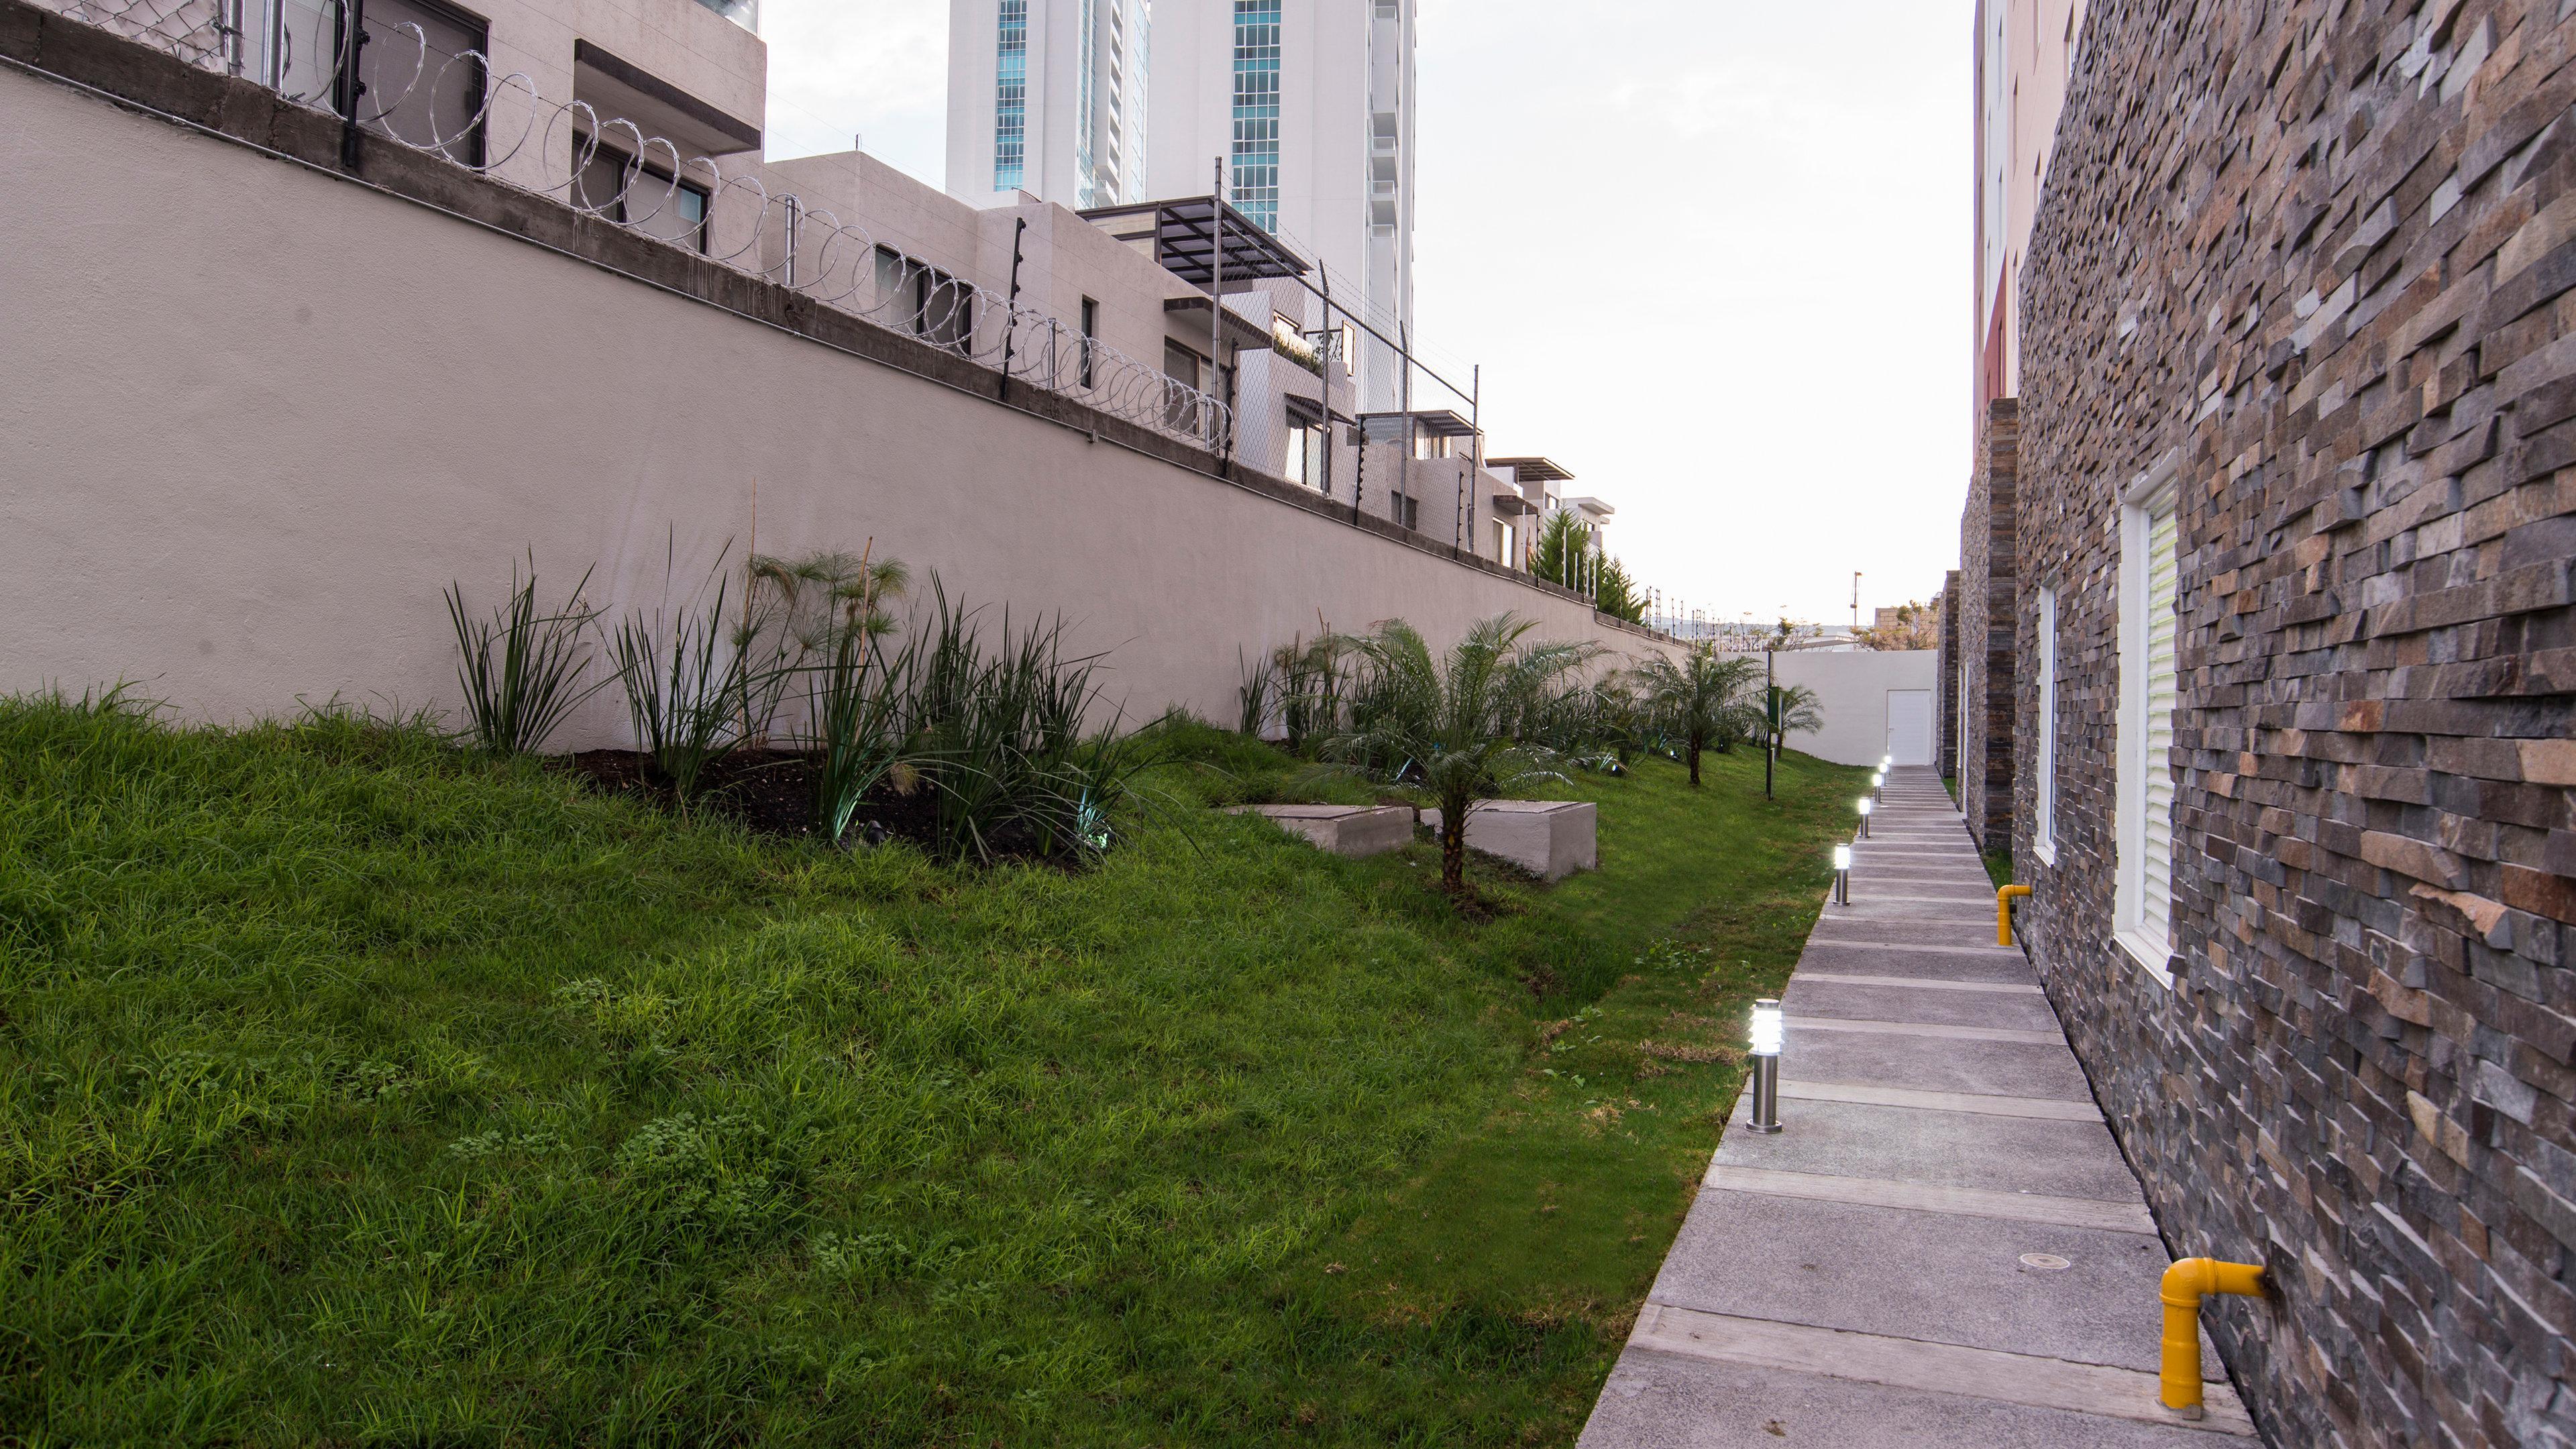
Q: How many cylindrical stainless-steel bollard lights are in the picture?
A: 6